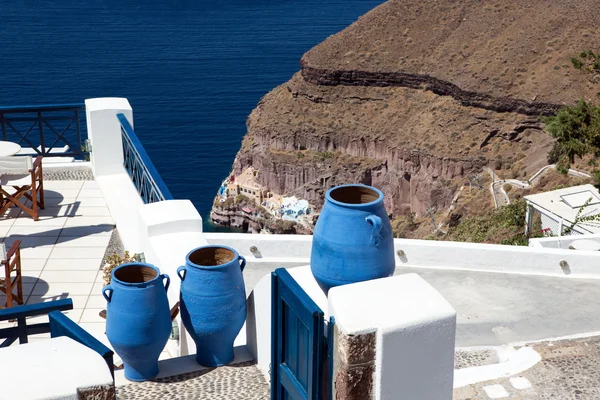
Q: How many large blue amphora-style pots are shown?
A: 3